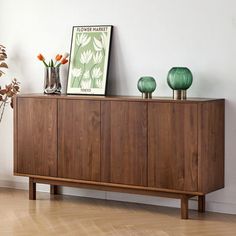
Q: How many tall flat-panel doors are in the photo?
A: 4